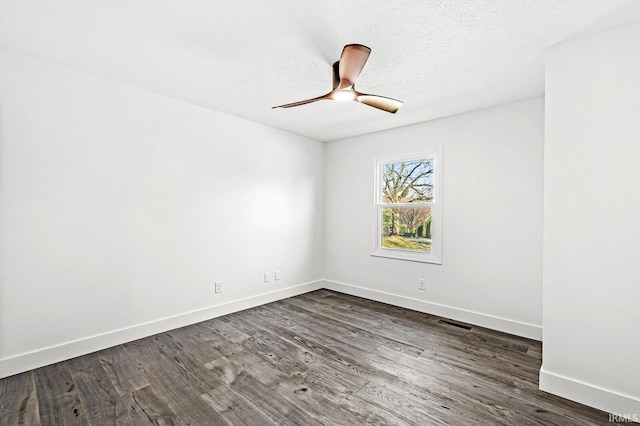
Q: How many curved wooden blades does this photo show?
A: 3